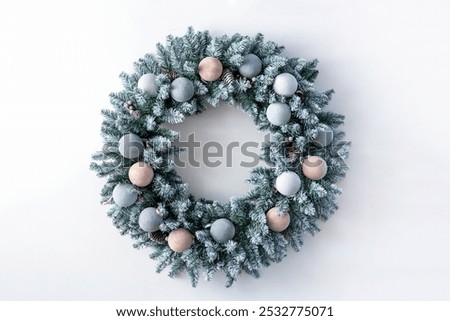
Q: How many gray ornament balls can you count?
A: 11